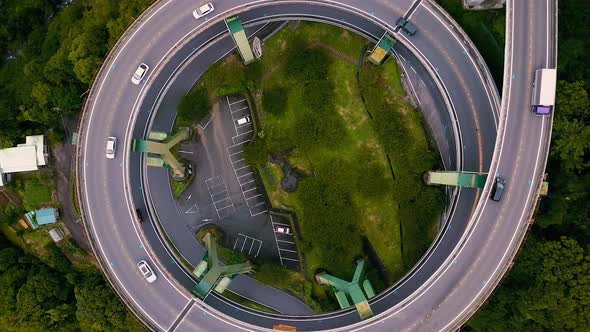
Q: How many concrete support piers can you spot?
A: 6